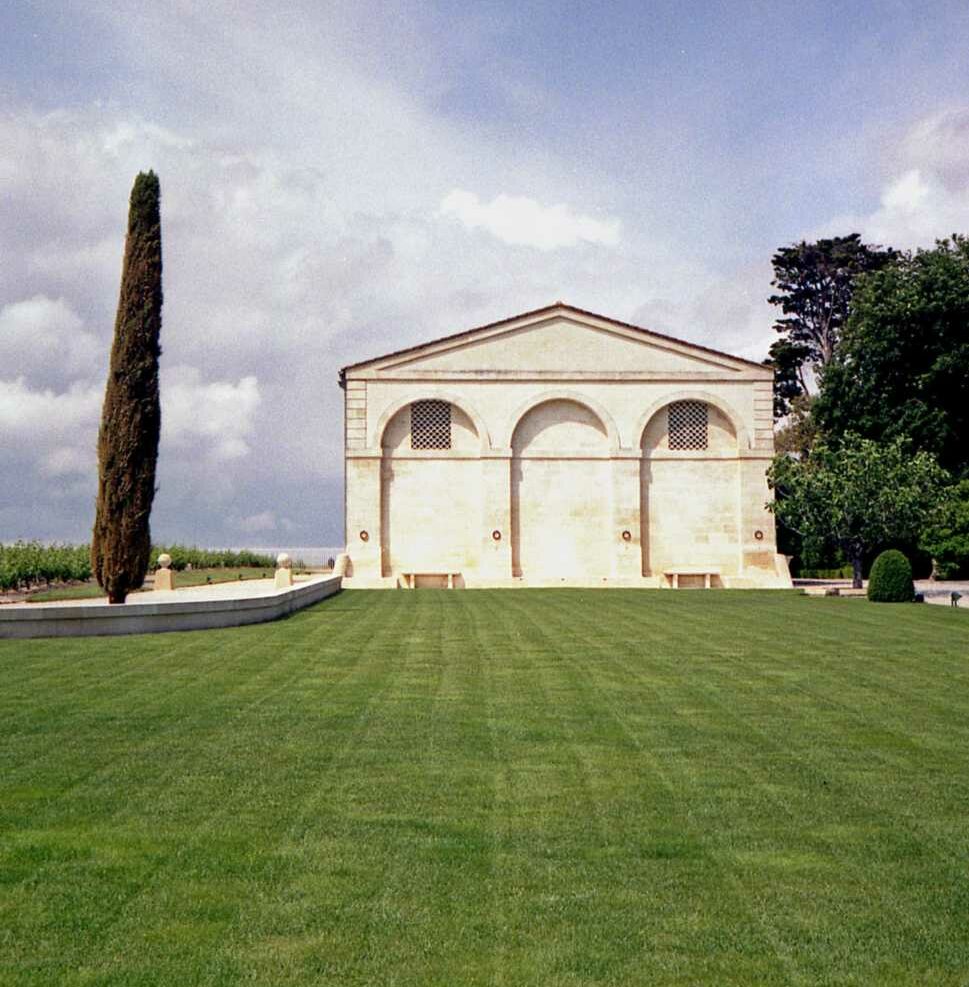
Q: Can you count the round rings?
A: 4